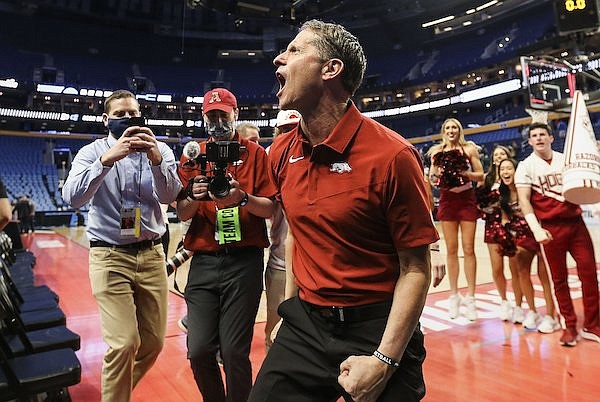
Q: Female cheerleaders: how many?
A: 3